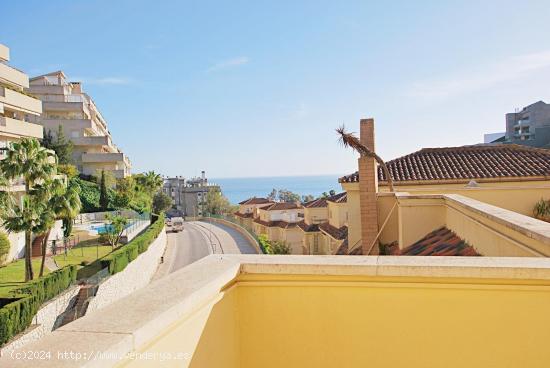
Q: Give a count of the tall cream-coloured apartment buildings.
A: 2